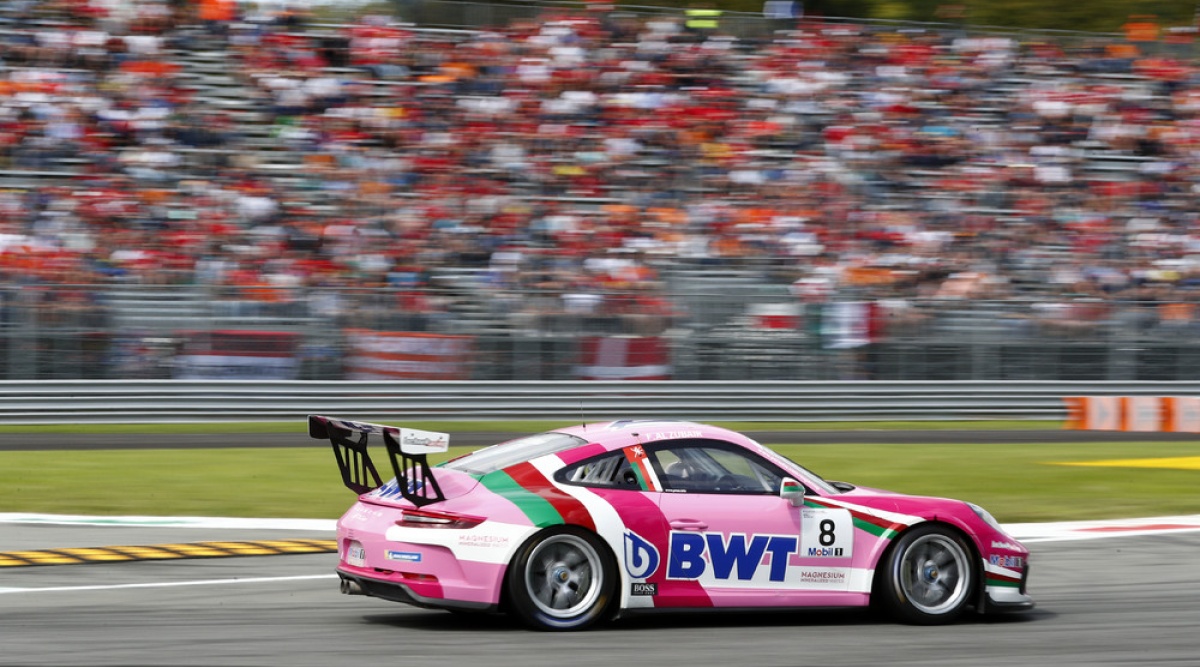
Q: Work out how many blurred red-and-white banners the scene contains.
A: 3